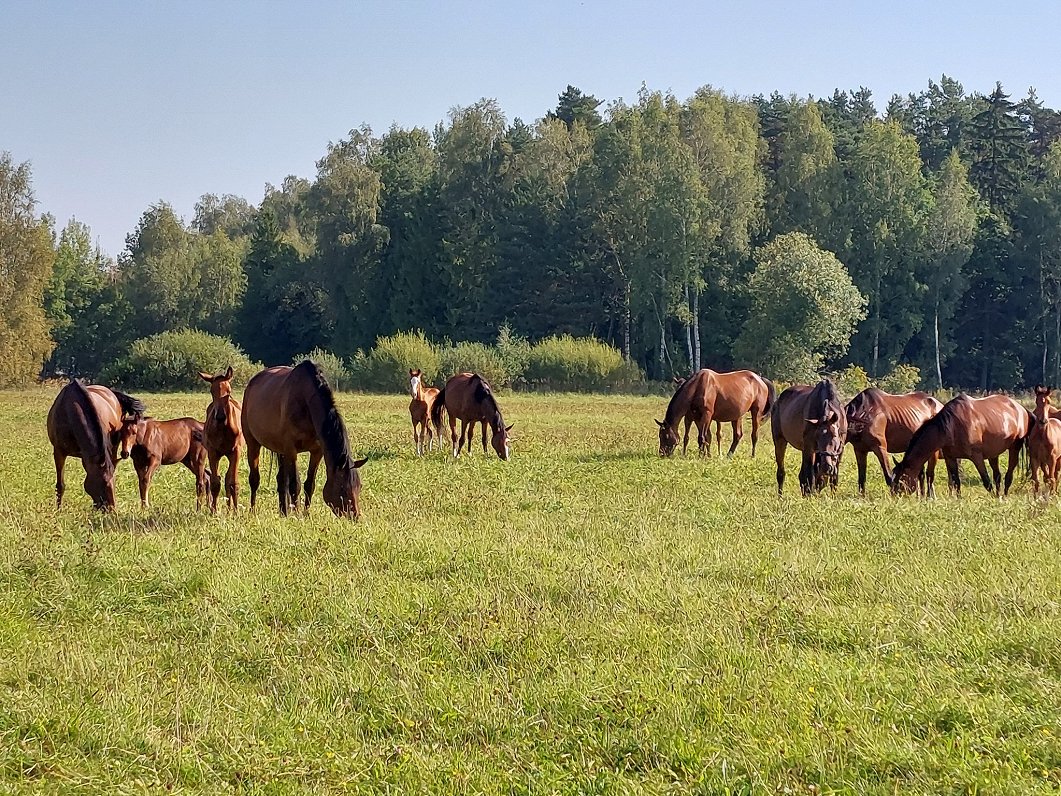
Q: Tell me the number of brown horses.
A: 11